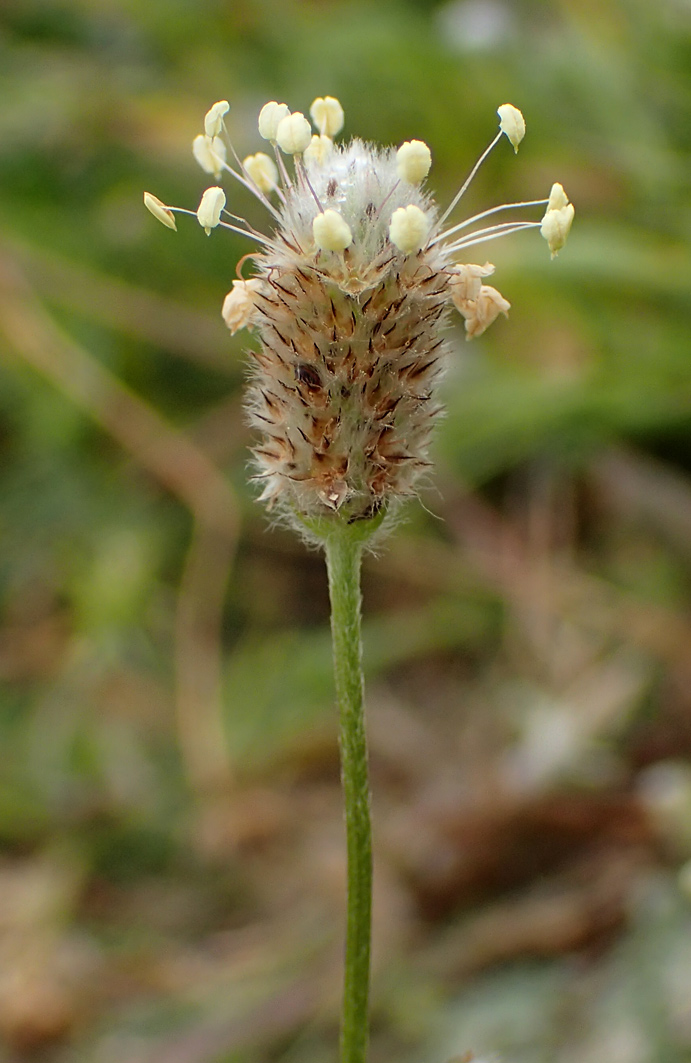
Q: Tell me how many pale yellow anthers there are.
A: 15